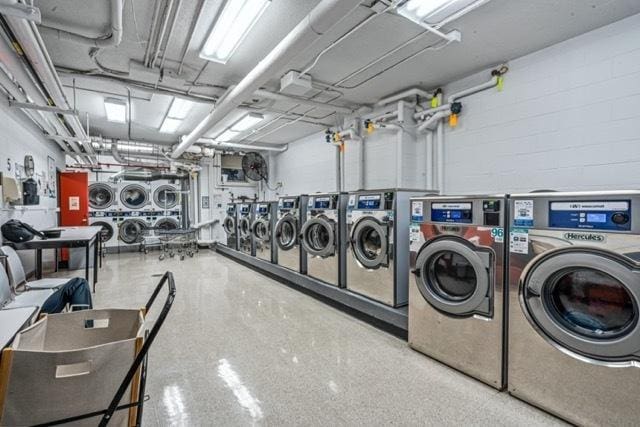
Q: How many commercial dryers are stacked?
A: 6